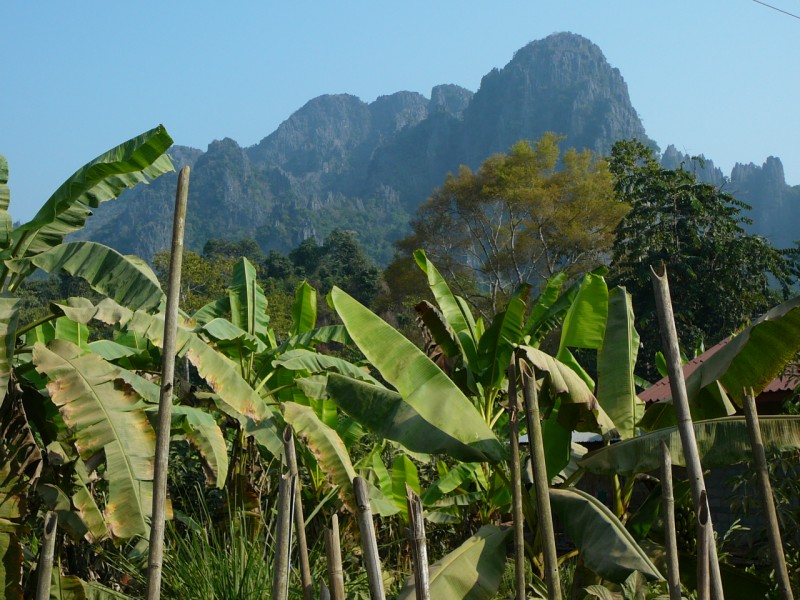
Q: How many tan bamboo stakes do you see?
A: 13